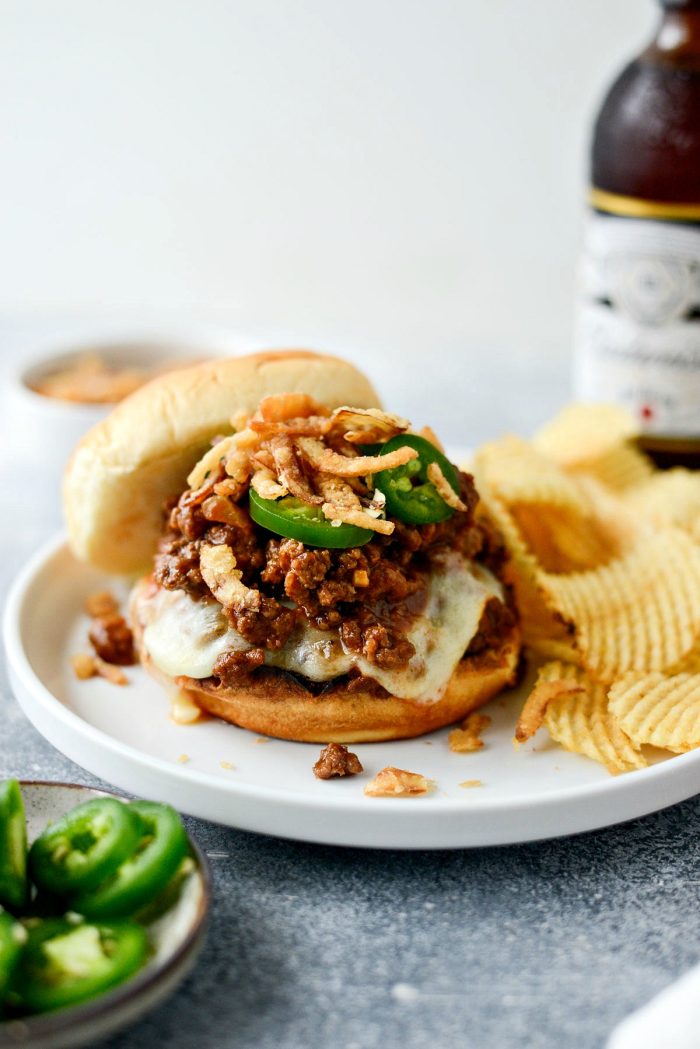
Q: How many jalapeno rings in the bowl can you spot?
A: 5